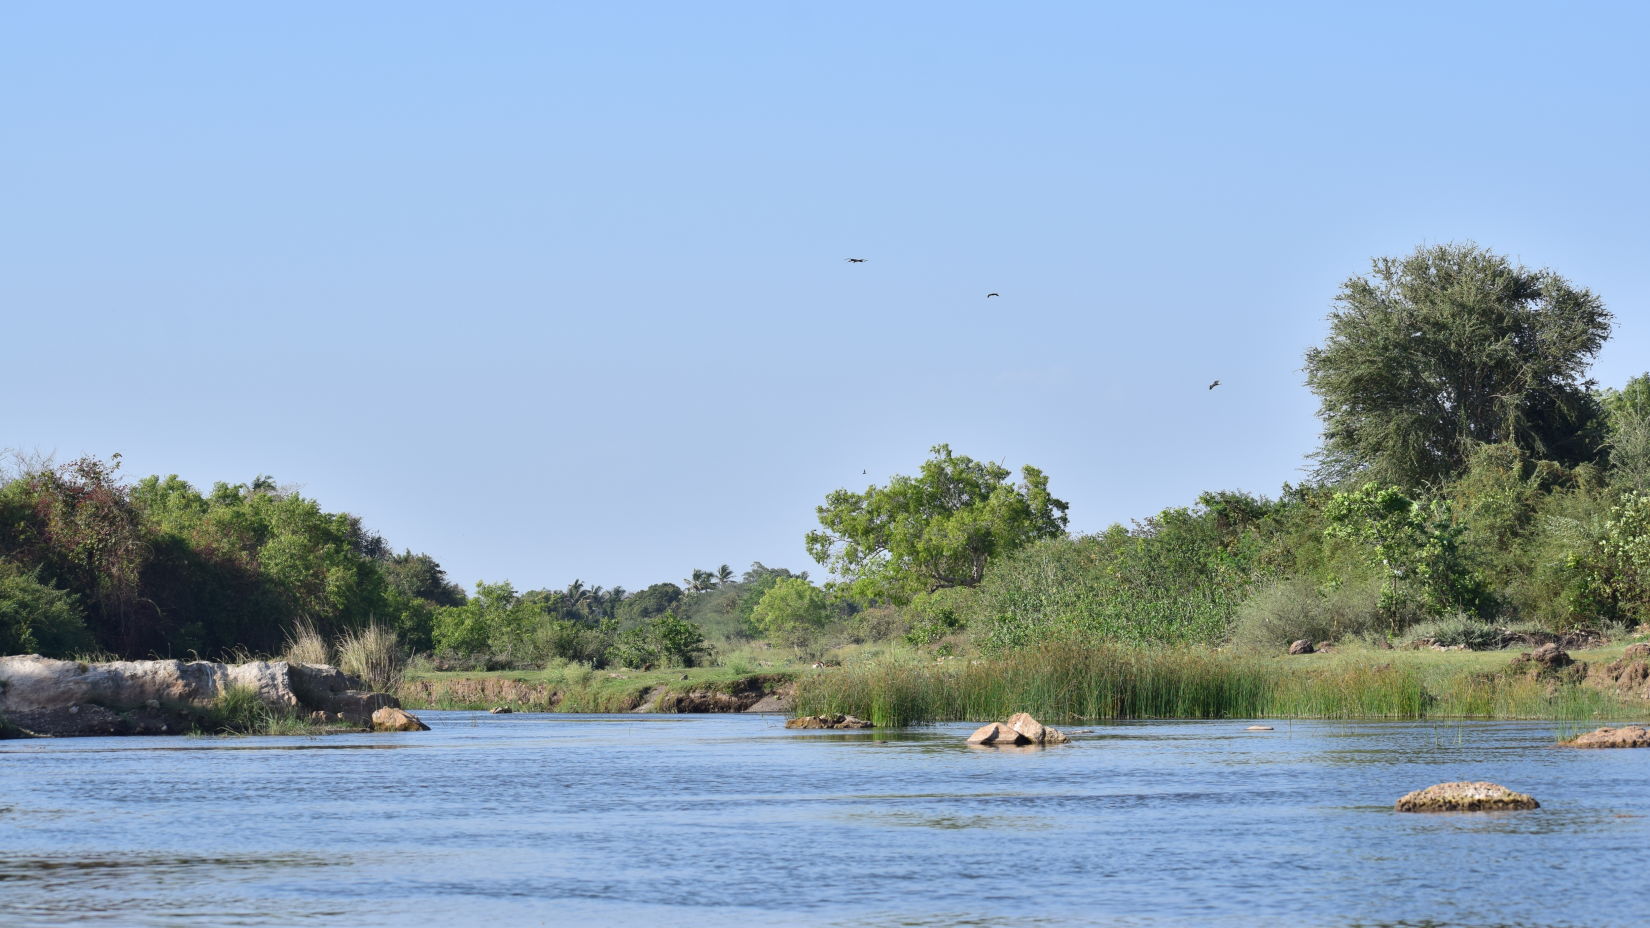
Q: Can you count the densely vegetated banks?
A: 2